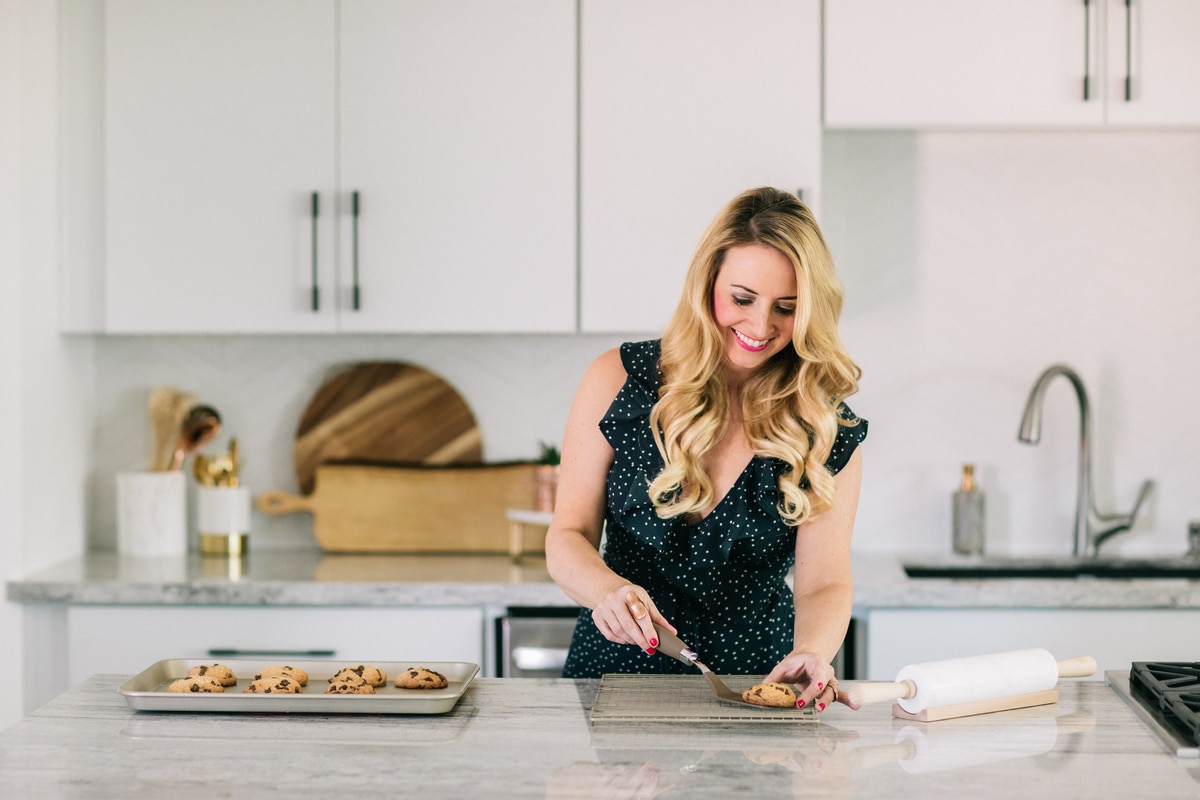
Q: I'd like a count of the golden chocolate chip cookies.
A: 8